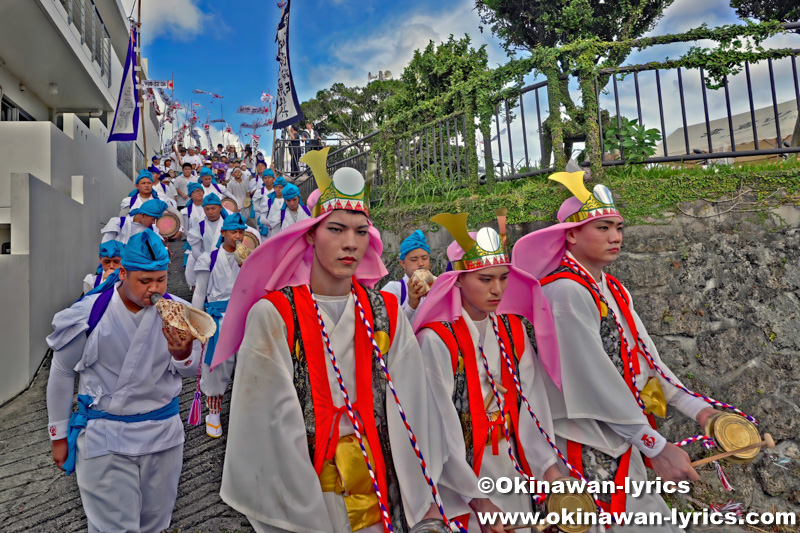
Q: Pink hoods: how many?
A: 3